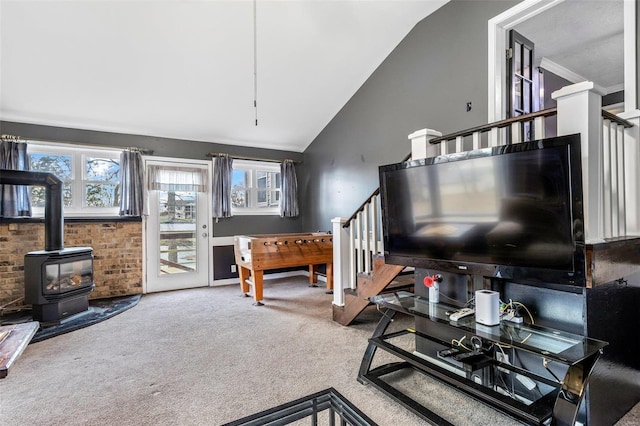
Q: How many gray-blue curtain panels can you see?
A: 4